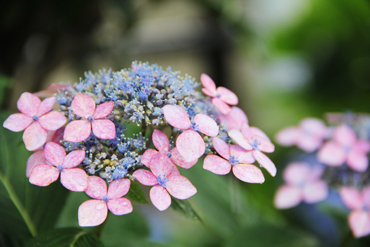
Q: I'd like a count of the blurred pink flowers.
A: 4